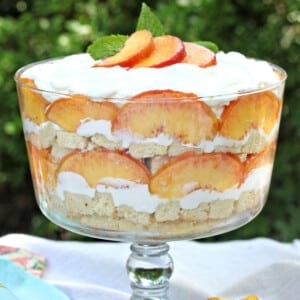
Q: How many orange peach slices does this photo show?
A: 11